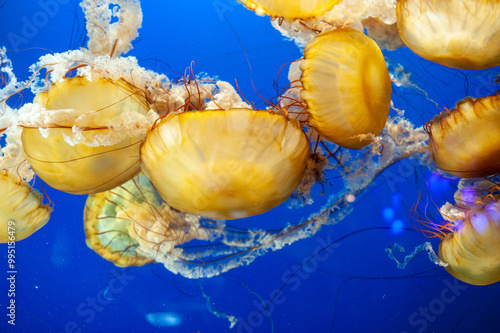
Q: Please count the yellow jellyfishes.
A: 9